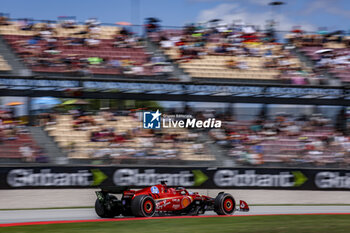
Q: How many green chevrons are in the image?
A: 3